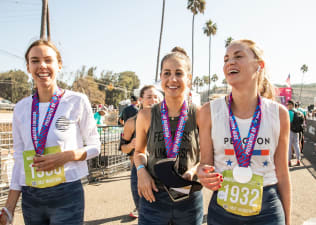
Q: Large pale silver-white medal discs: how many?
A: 1